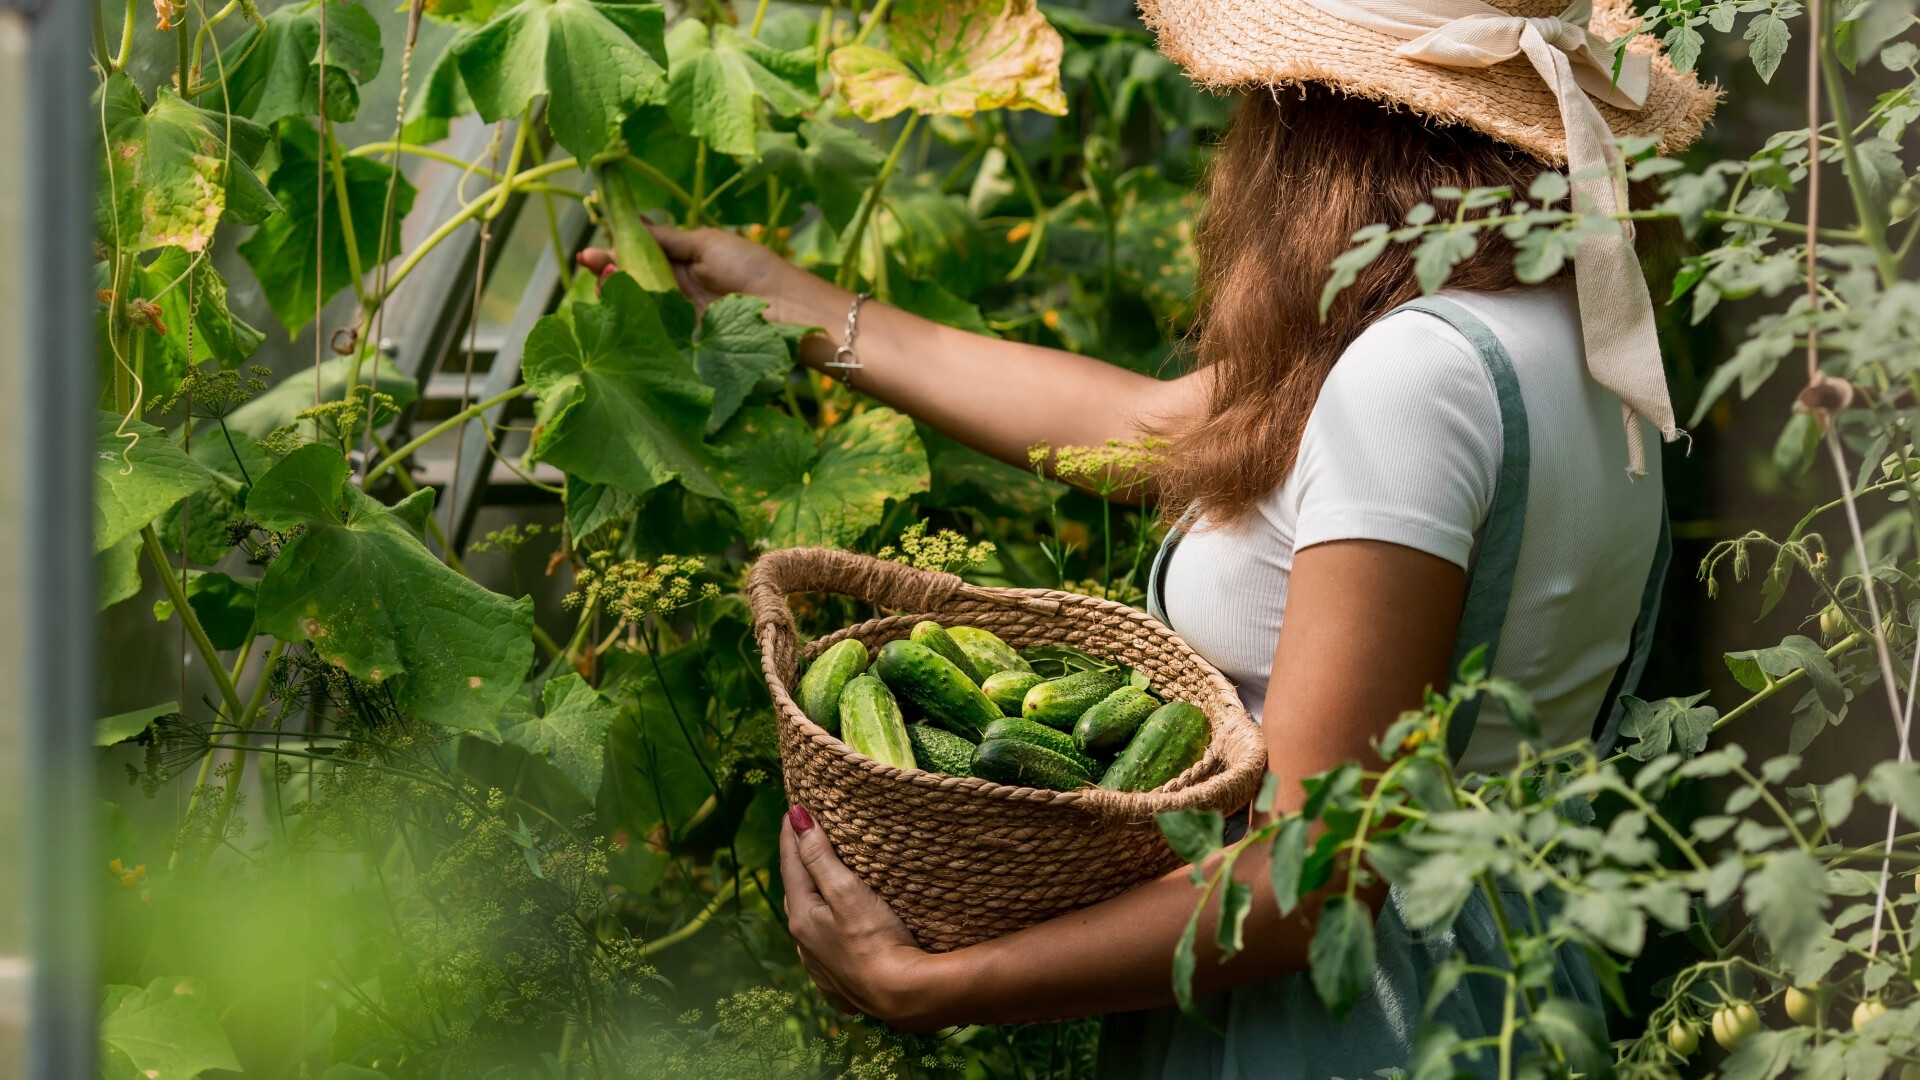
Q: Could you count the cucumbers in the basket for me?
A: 12